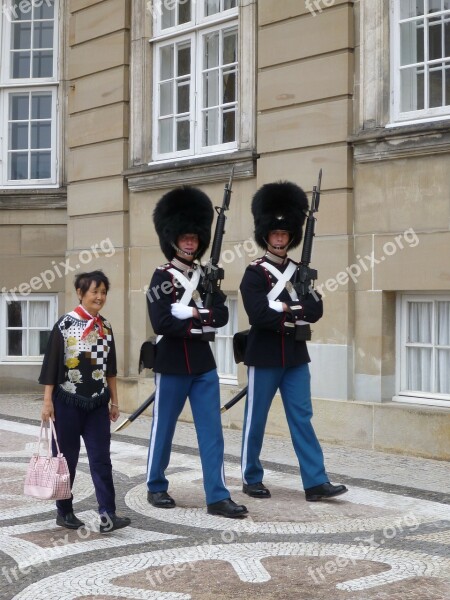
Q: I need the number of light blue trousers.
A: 2